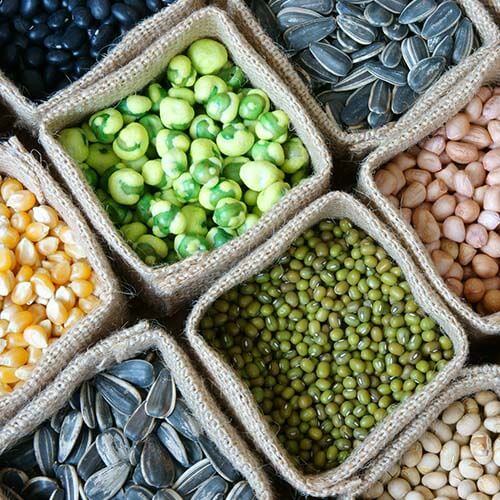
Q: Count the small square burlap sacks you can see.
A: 8